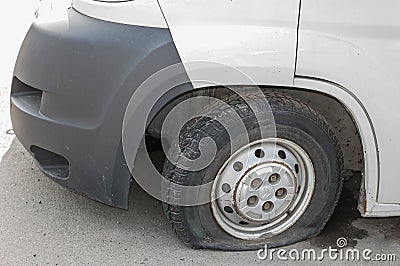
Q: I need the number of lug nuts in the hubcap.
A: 5